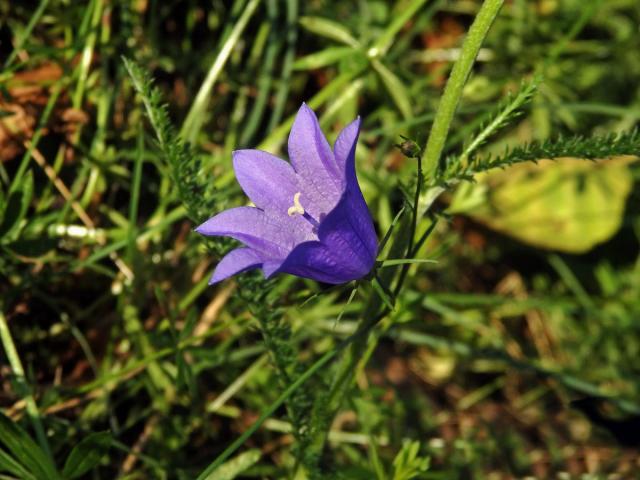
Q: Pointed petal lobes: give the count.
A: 6